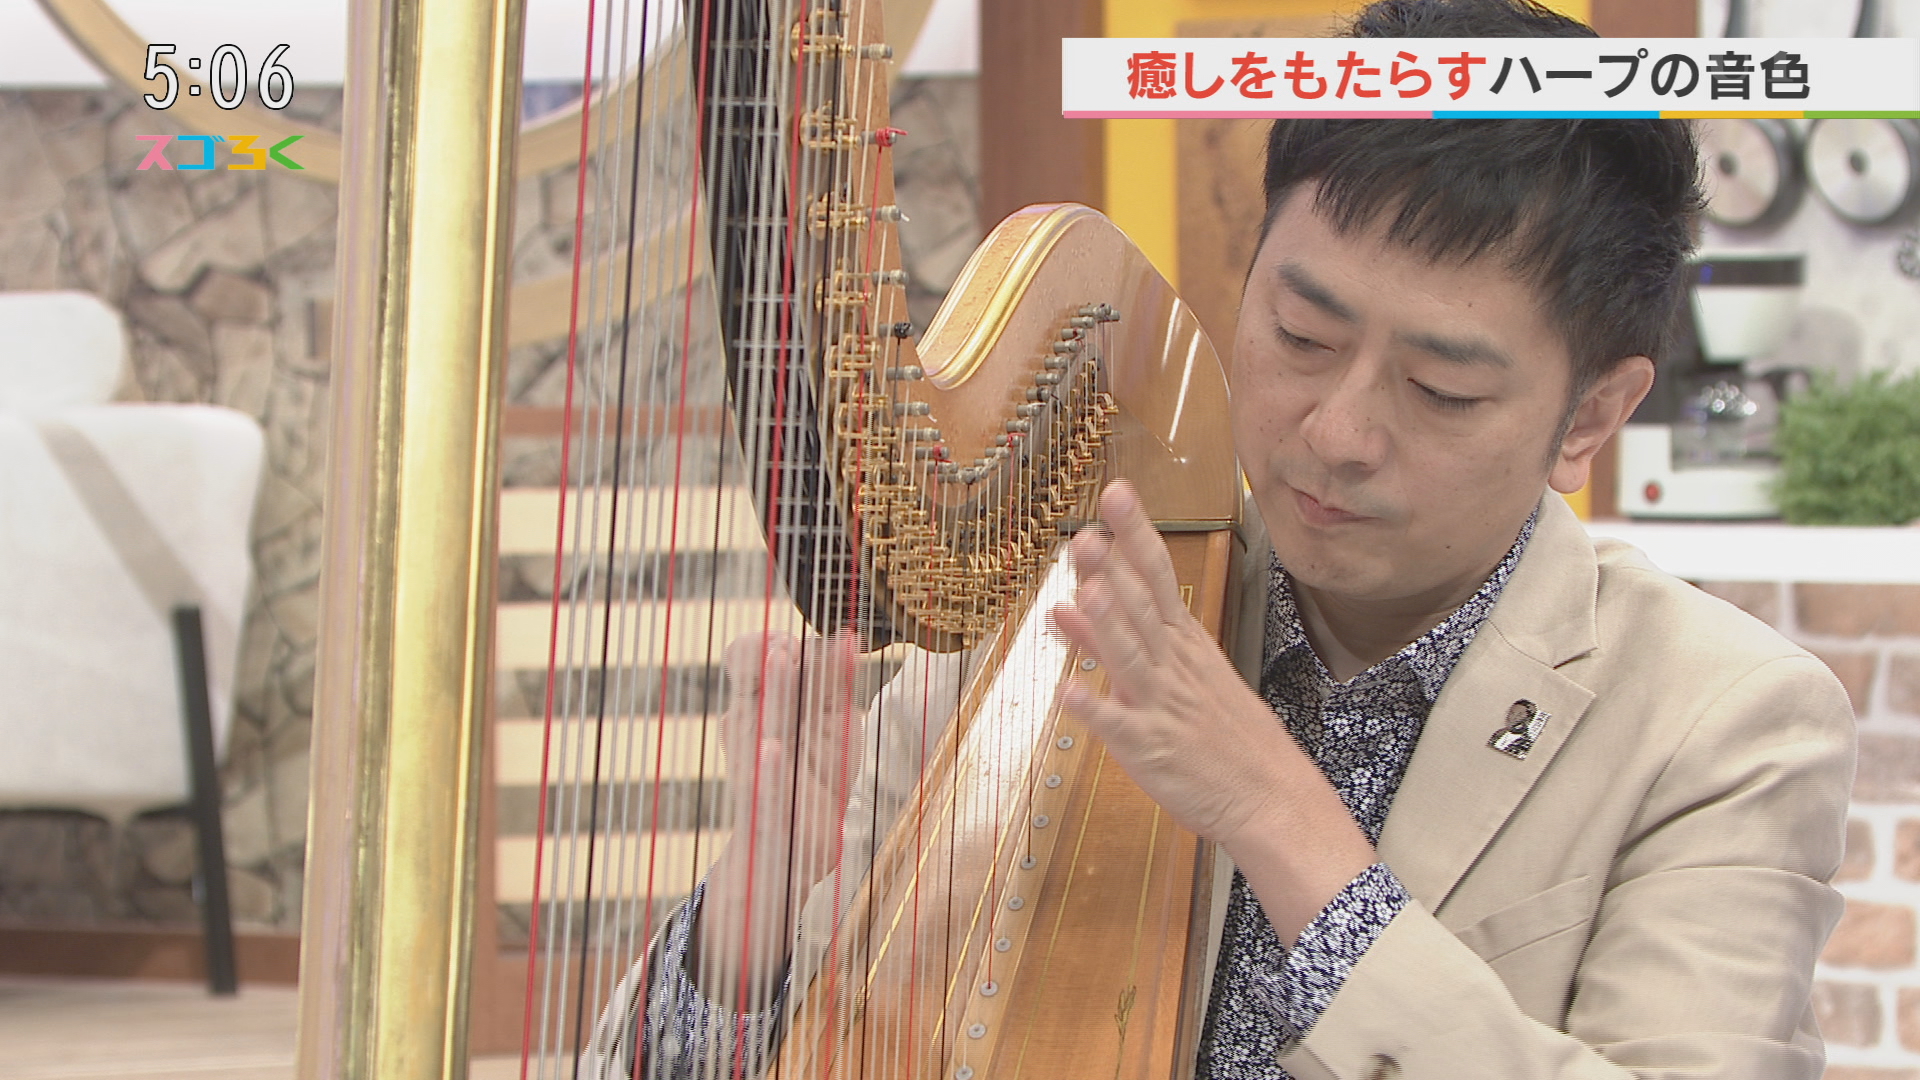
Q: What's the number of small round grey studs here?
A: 10